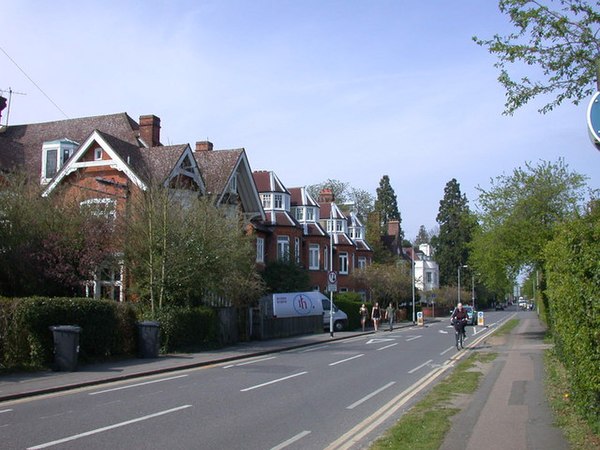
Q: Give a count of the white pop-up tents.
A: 0